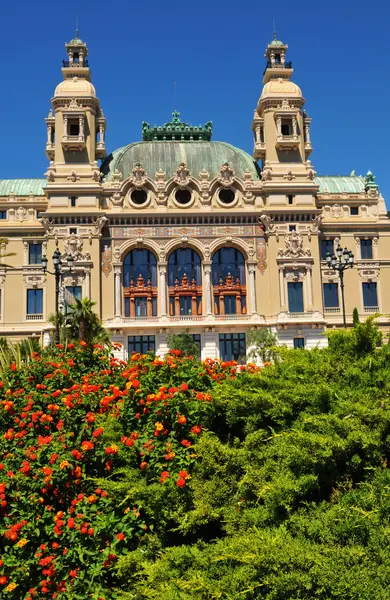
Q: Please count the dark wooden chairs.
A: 0